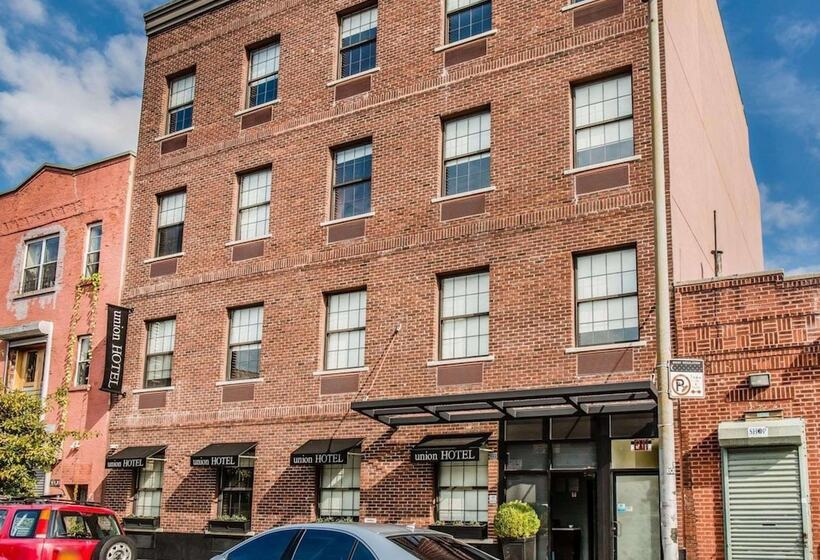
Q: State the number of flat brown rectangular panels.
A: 15